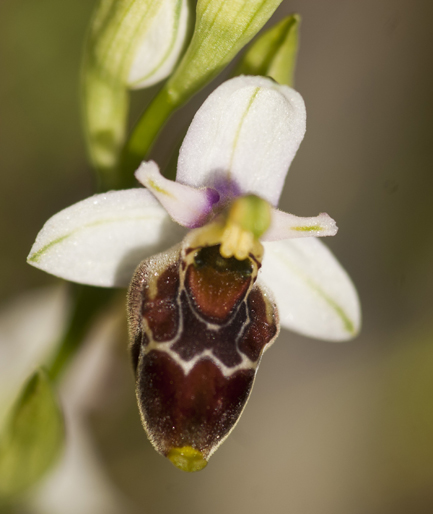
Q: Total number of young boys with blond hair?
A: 0